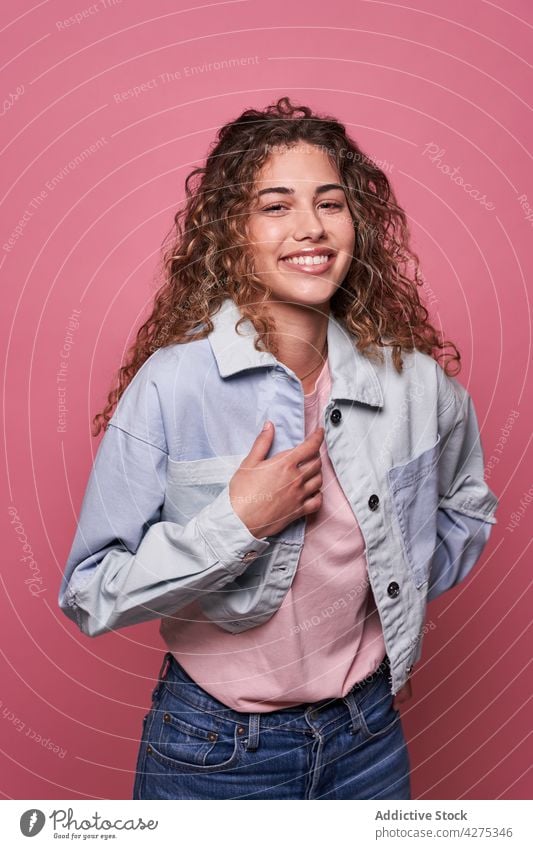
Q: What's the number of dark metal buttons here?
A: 3